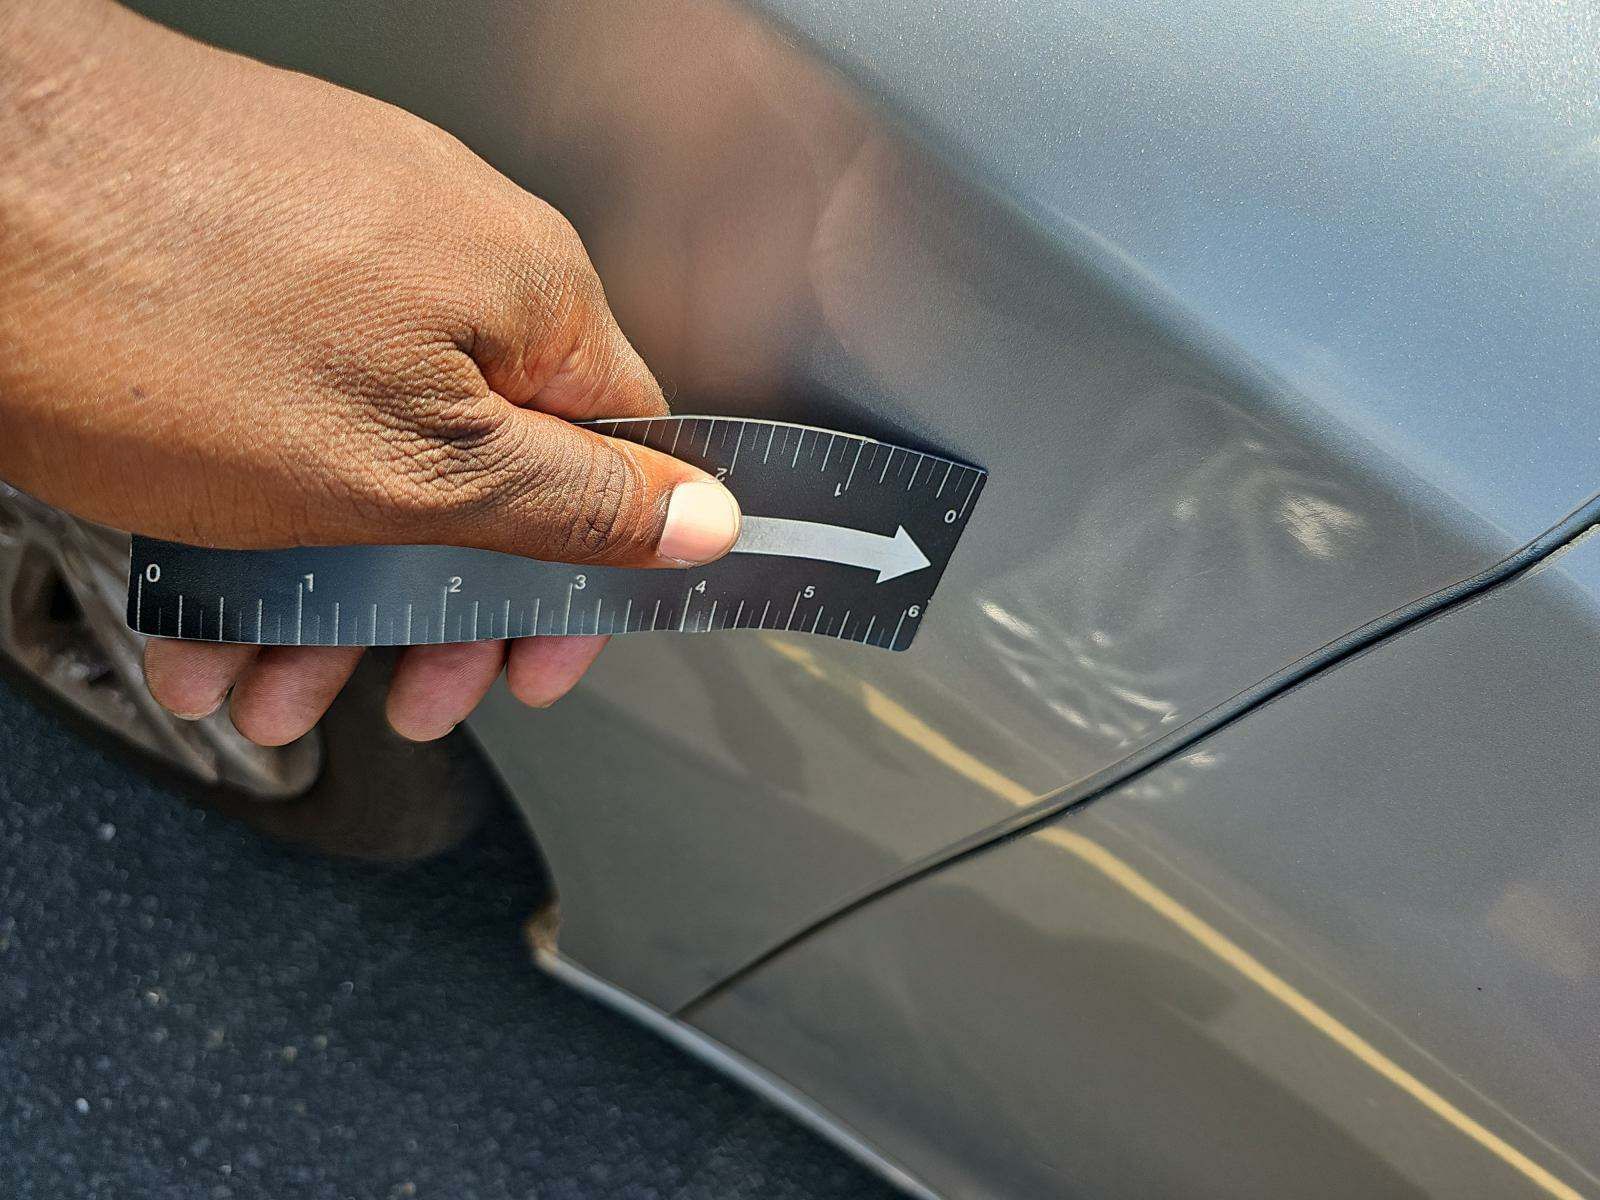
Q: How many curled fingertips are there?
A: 4